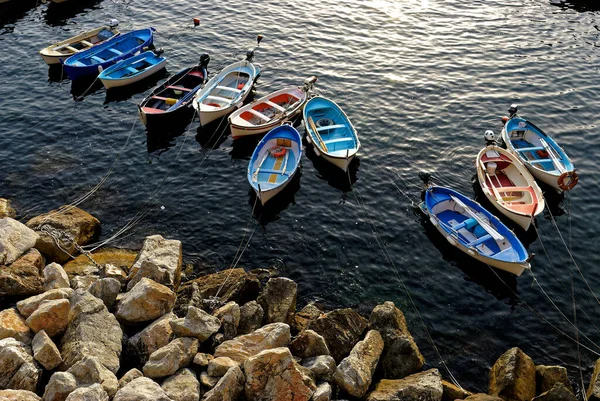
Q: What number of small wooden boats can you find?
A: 11